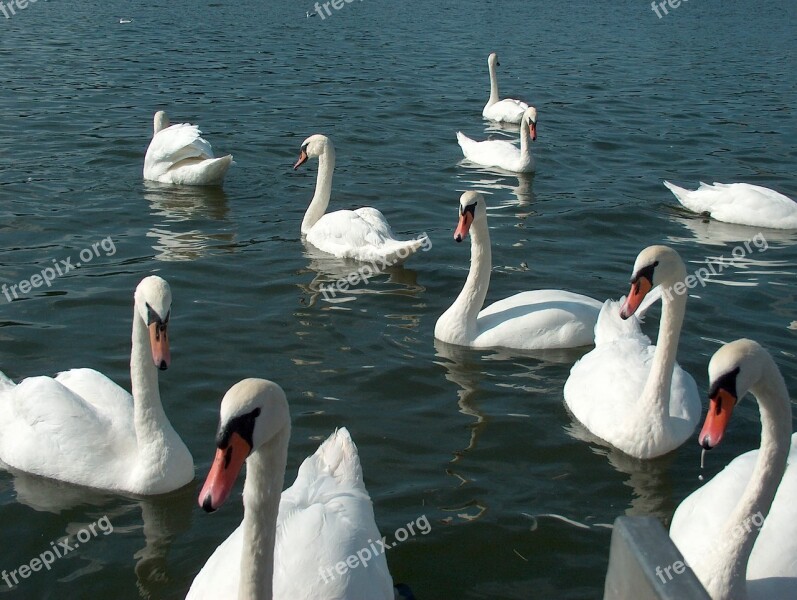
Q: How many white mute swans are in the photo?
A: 10